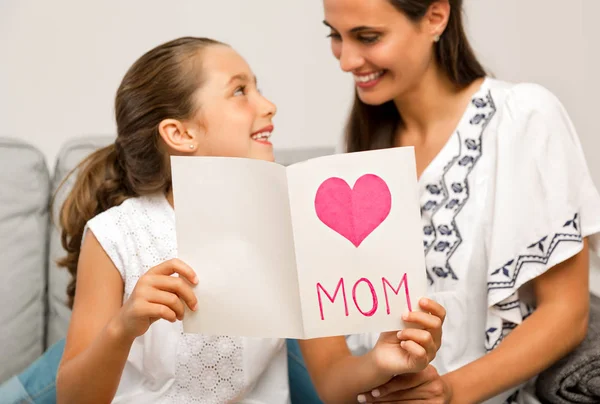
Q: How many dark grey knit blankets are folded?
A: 1